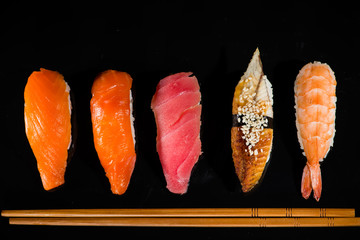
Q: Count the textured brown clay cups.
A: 0